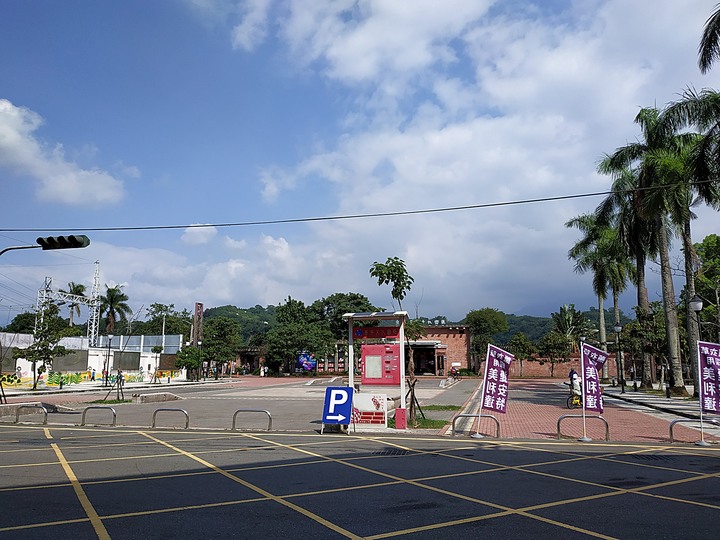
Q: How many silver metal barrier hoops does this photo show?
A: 7